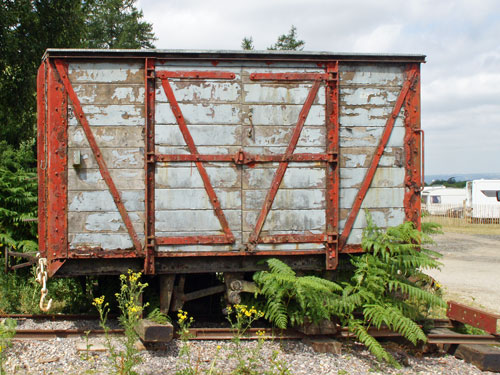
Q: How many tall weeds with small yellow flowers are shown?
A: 4